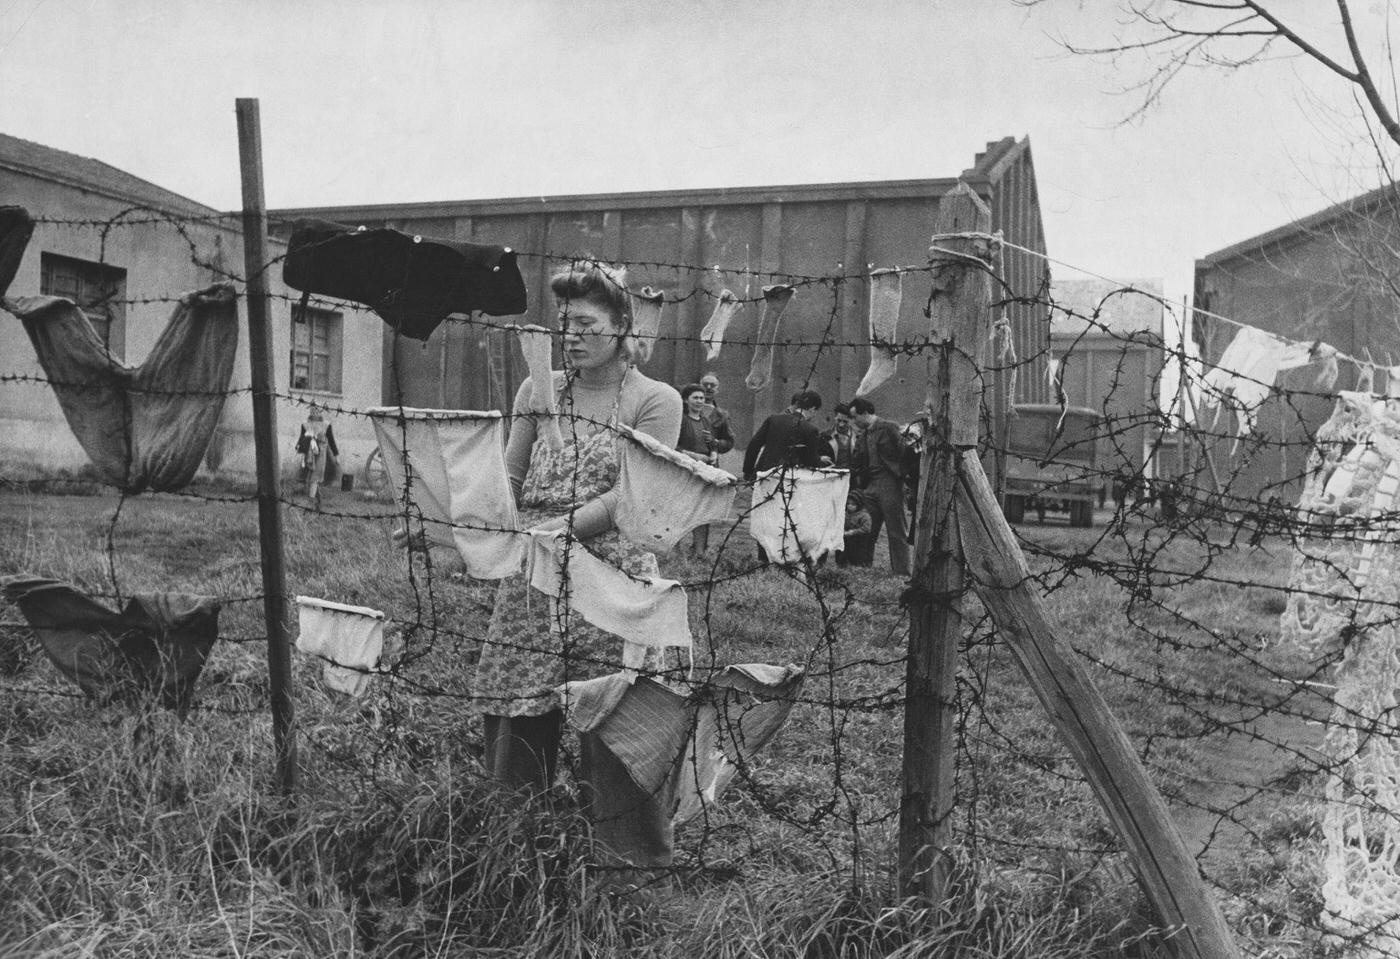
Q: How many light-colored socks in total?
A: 4